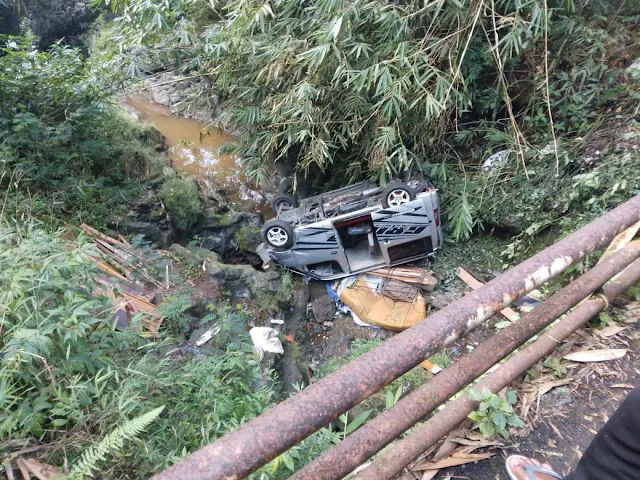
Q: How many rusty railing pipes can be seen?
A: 3